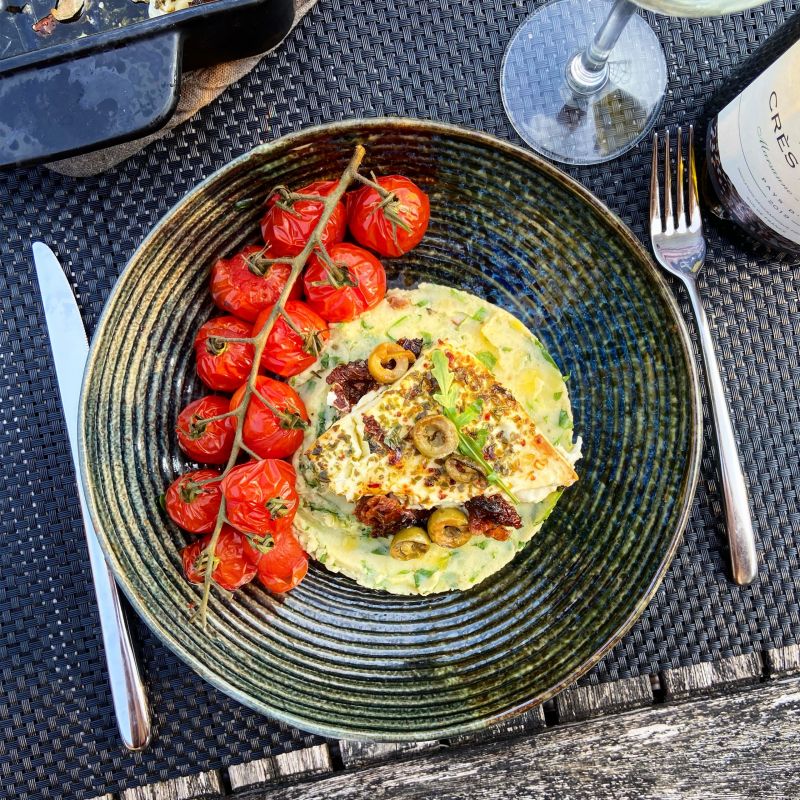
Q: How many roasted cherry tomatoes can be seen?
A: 12